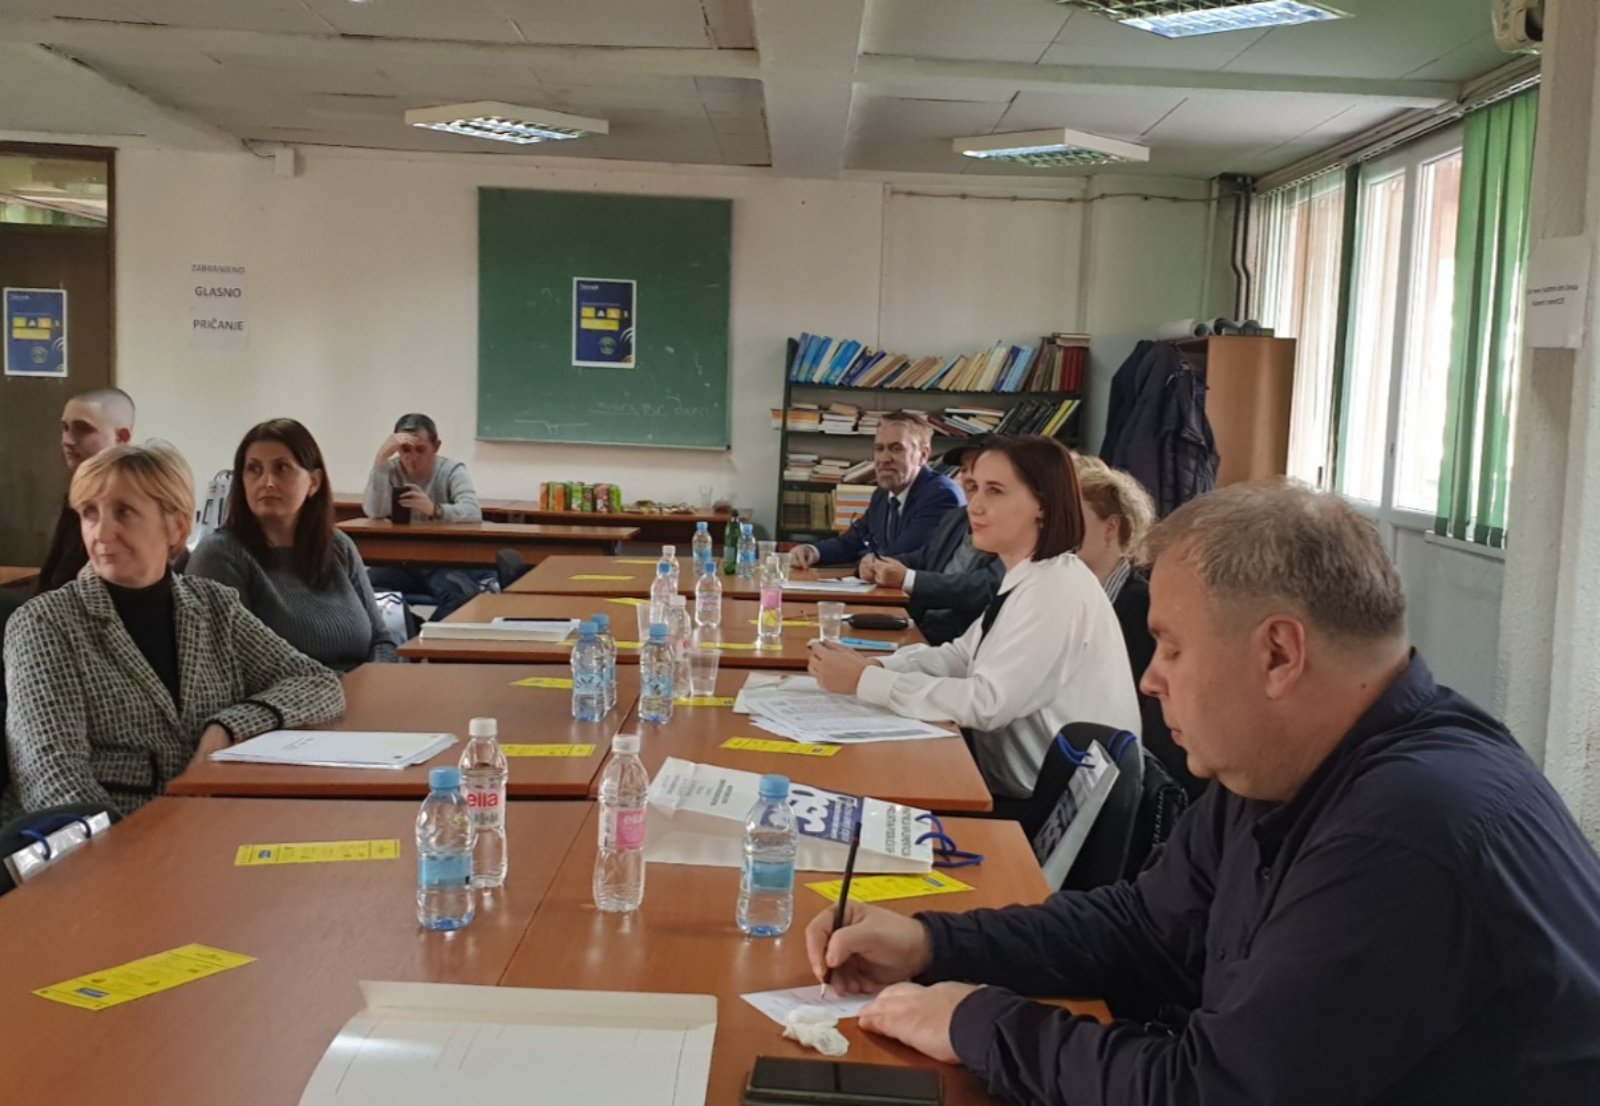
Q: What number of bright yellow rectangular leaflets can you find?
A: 13